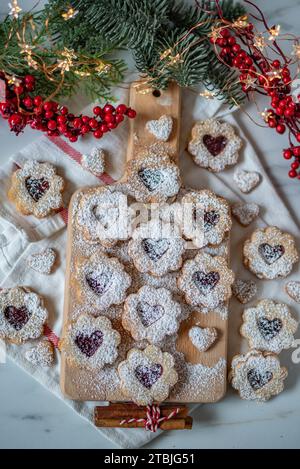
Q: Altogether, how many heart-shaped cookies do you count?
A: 9